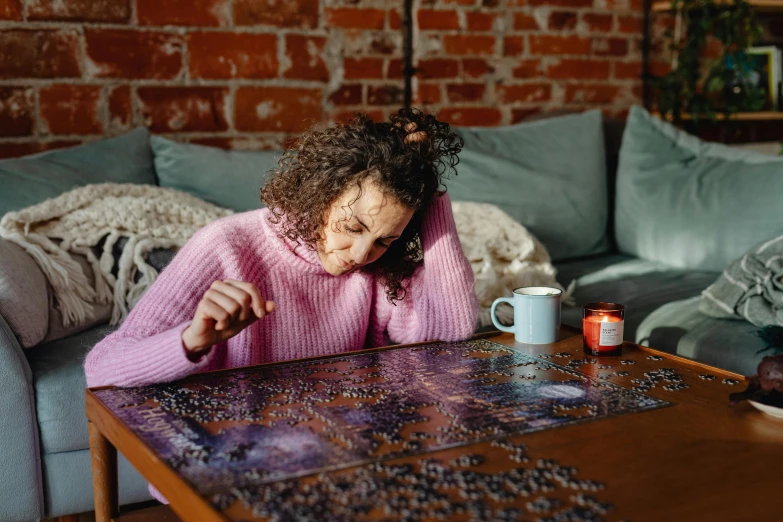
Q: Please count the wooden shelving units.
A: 1